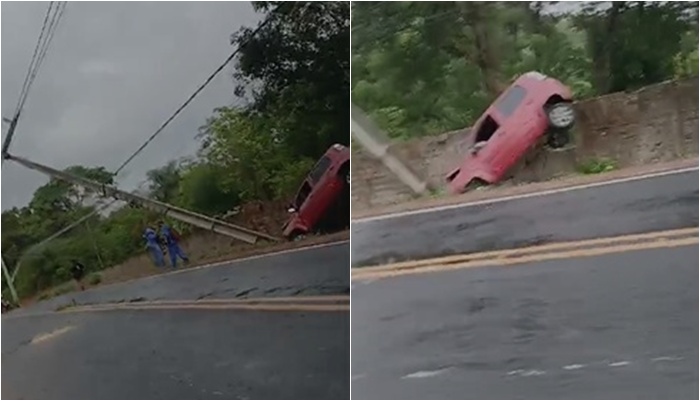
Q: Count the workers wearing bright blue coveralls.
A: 2